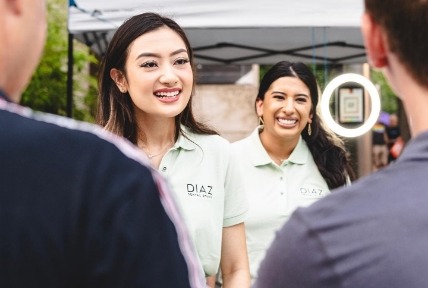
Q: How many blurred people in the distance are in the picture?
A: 2